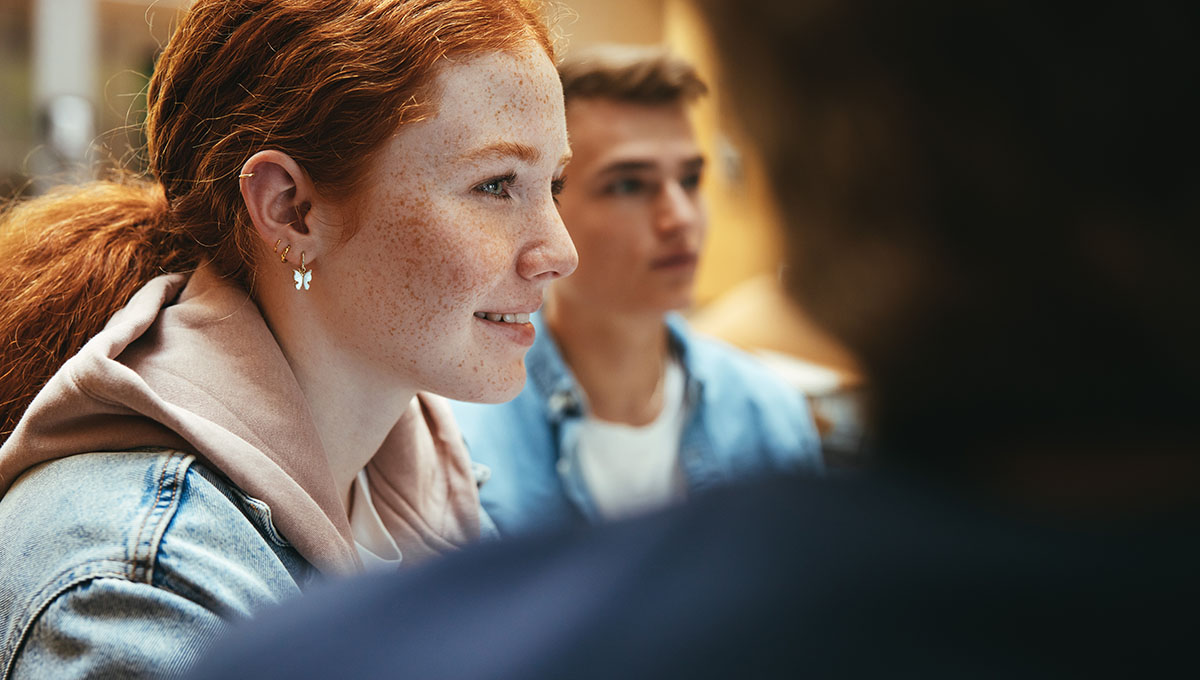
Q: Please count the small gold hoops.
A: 3